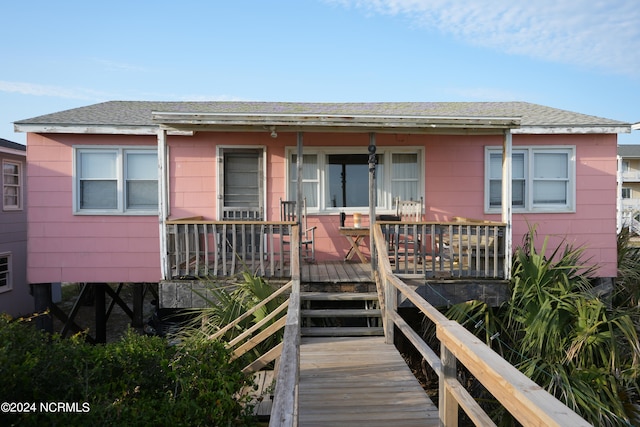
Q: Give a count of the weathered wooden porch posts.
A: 4